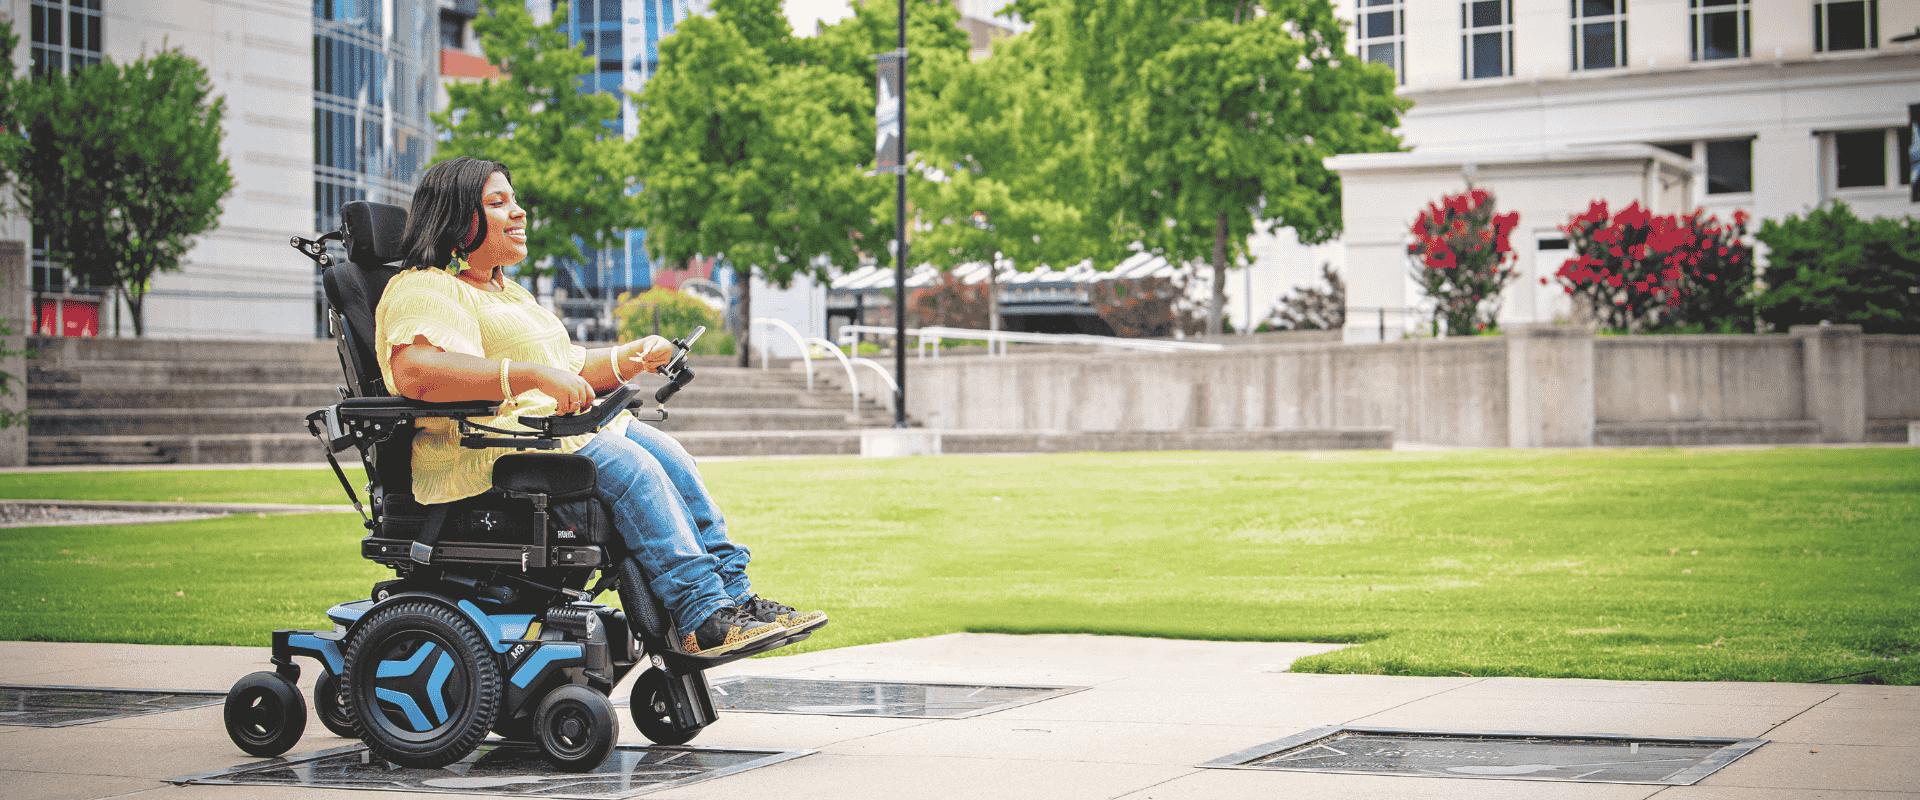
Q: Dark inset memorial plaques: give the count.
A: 4